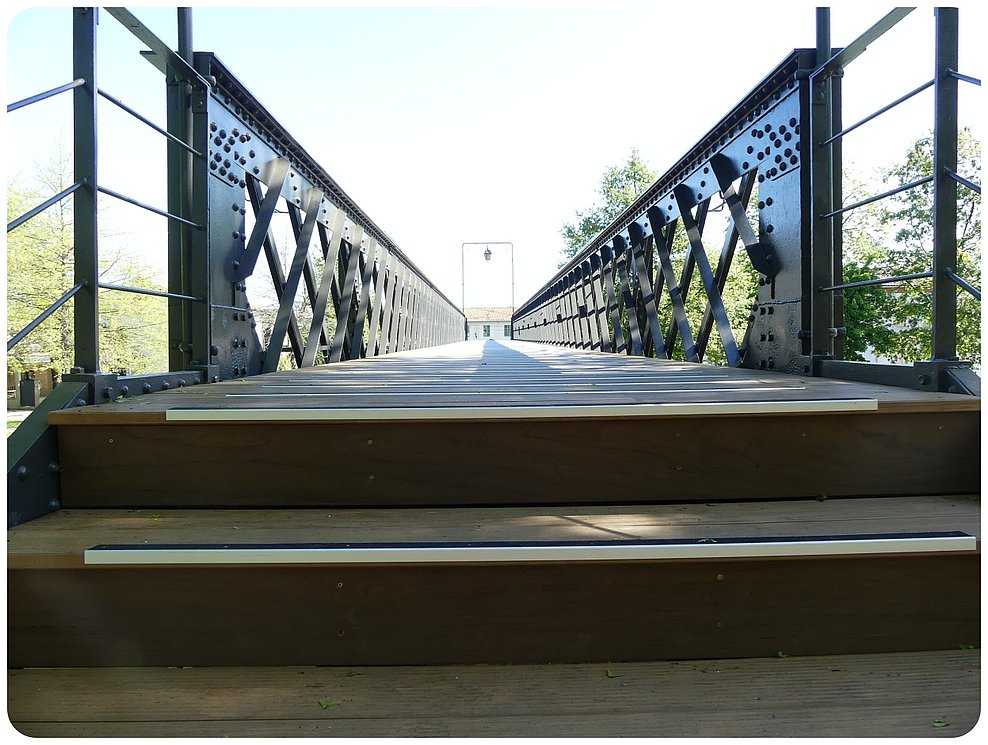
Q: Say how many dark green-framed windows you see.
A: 2